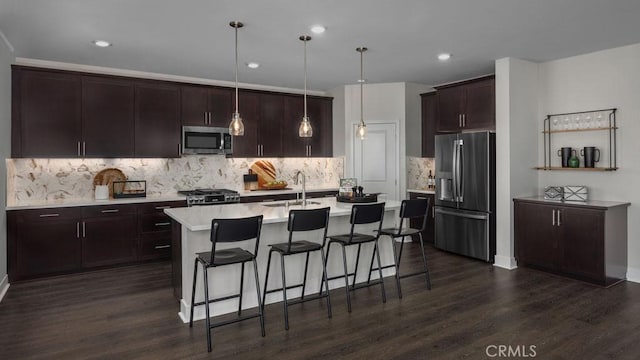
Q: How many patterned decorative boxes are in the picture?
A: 2